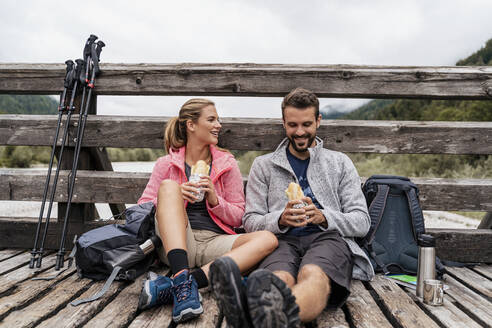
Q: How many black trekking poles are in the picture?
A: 4